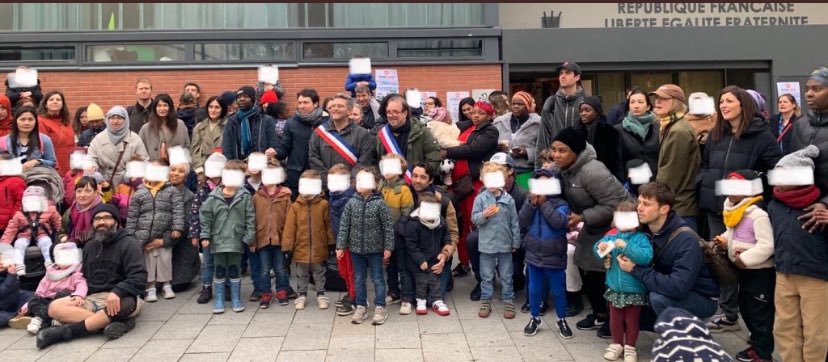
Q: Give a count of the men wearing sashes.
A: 2